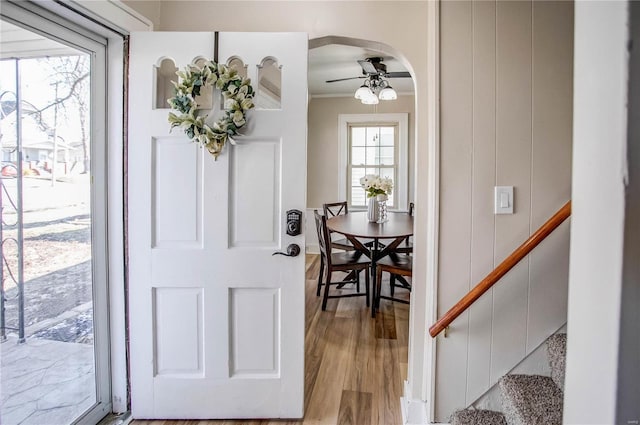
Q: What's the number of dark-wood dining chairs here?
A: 4